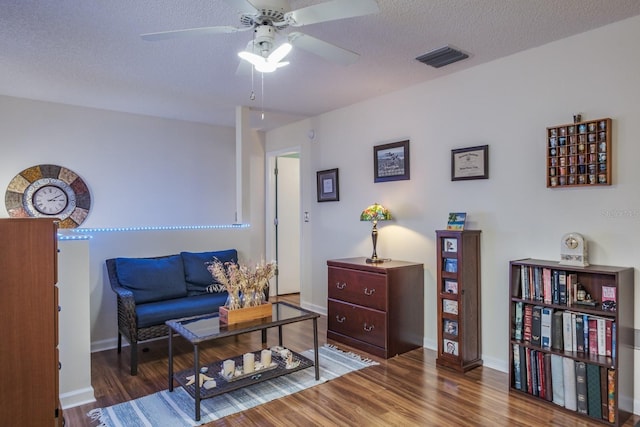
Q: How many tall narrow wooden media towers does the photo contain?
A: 1